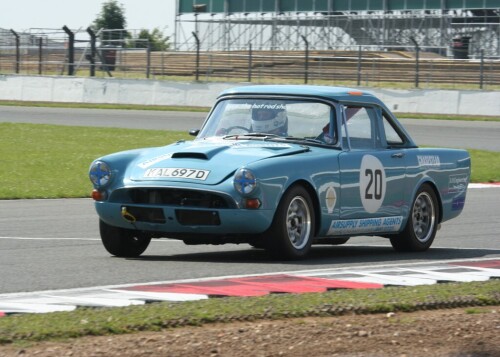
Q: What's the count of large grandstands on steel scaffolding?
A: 1